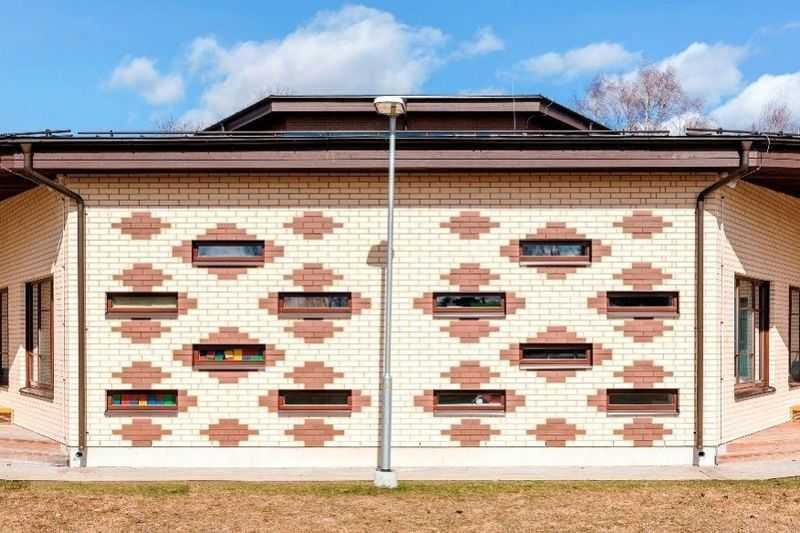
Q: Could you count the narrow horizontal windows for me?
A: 12